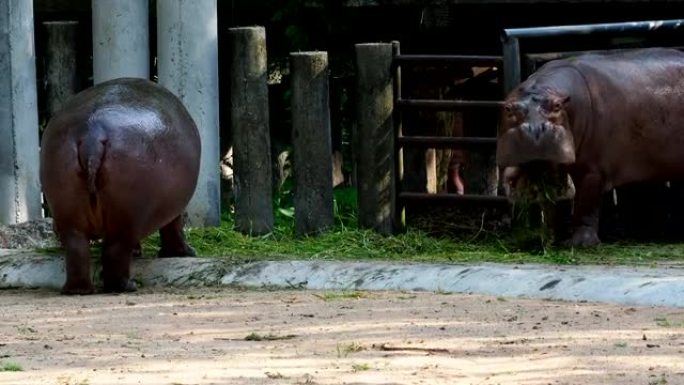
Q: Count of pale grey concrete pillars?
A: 3